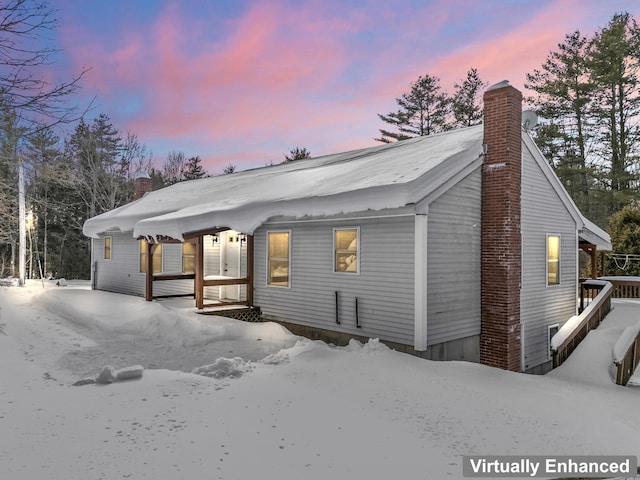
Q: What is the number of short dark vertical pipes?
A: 2